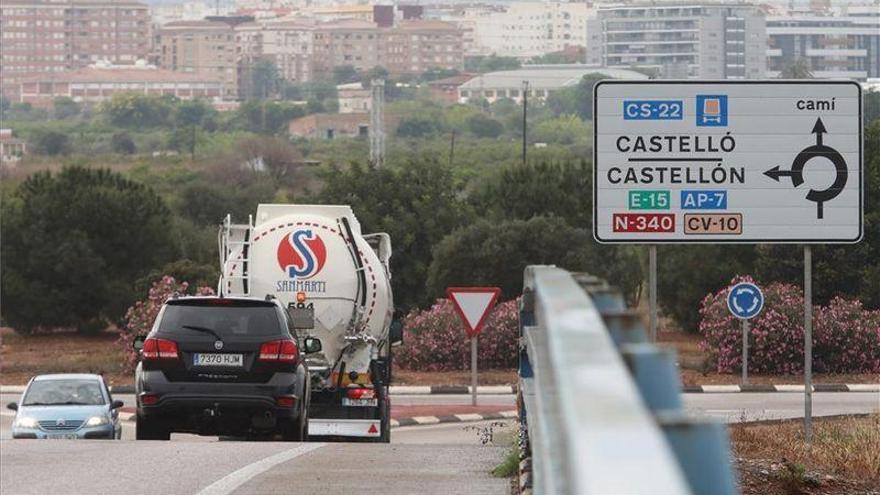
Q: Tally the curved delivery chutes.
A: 0